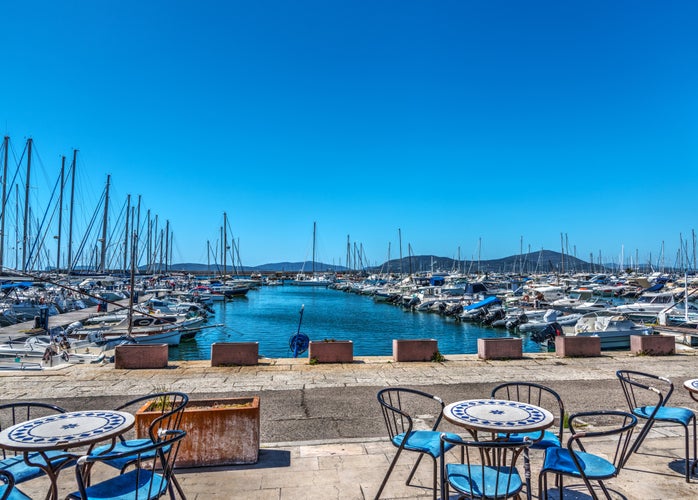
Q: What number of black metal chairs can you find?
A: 9